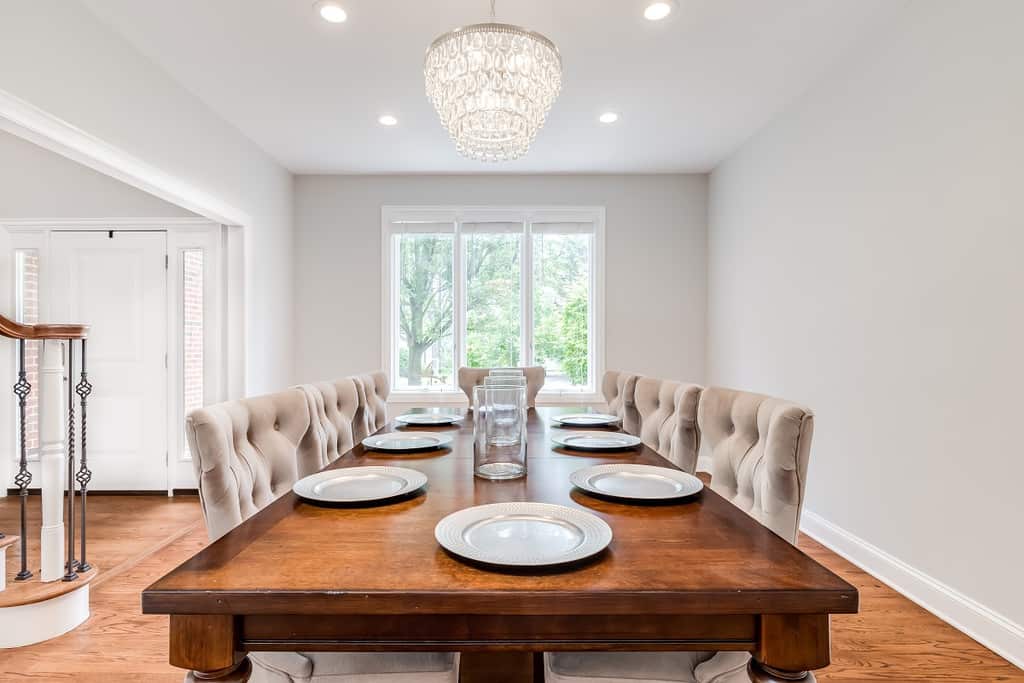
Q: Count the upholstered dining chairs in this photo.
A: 7